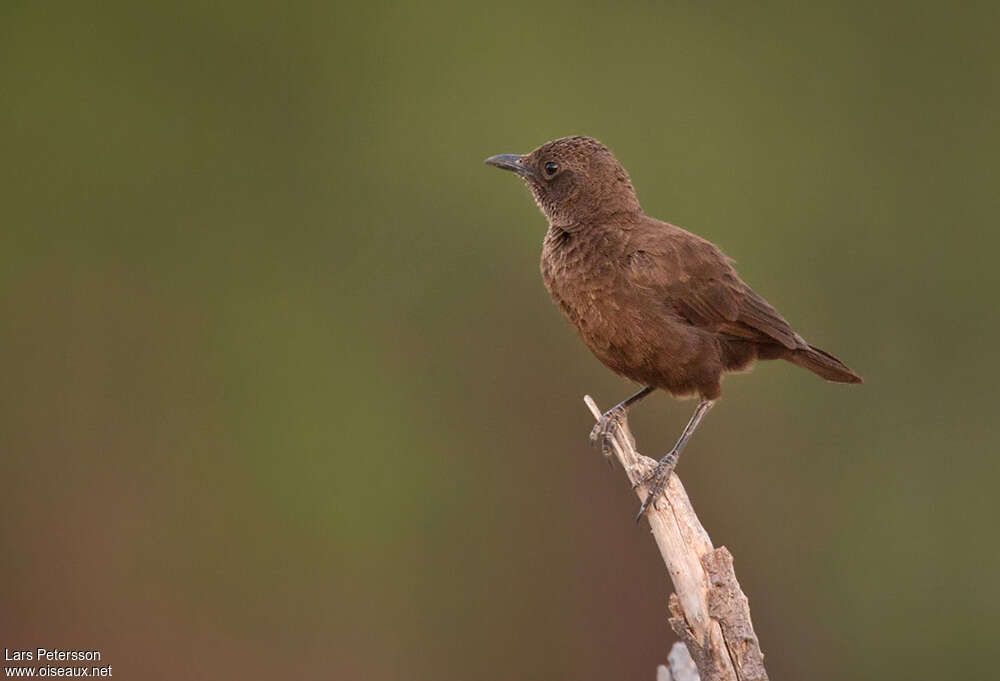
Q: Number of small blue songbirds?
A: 0